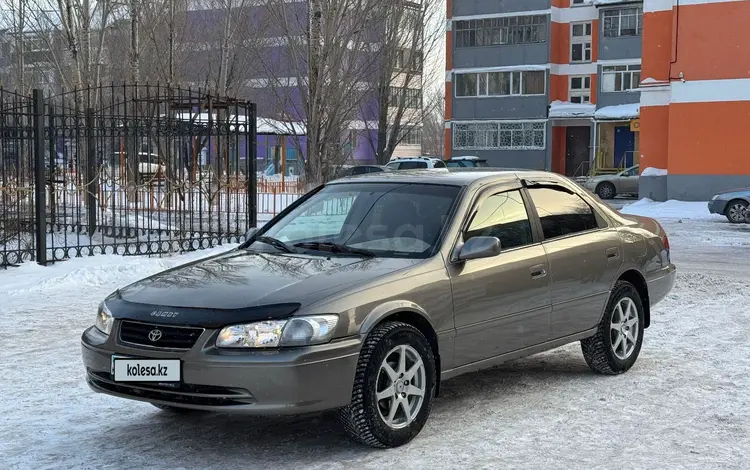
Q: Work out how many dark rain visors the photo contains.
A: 2